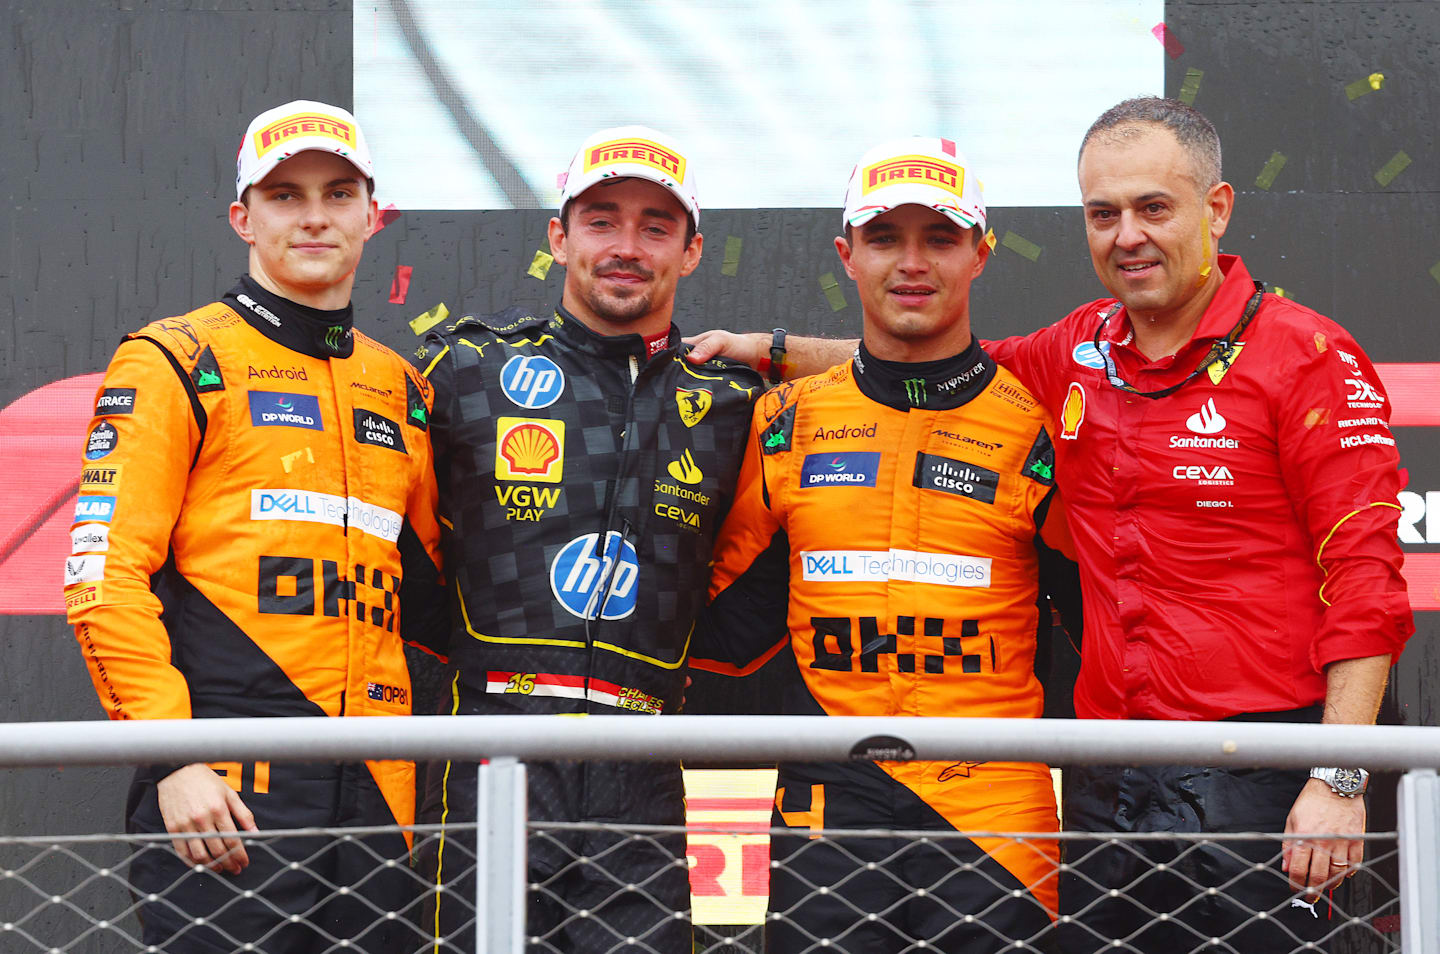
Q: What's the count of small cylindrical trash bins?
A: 0